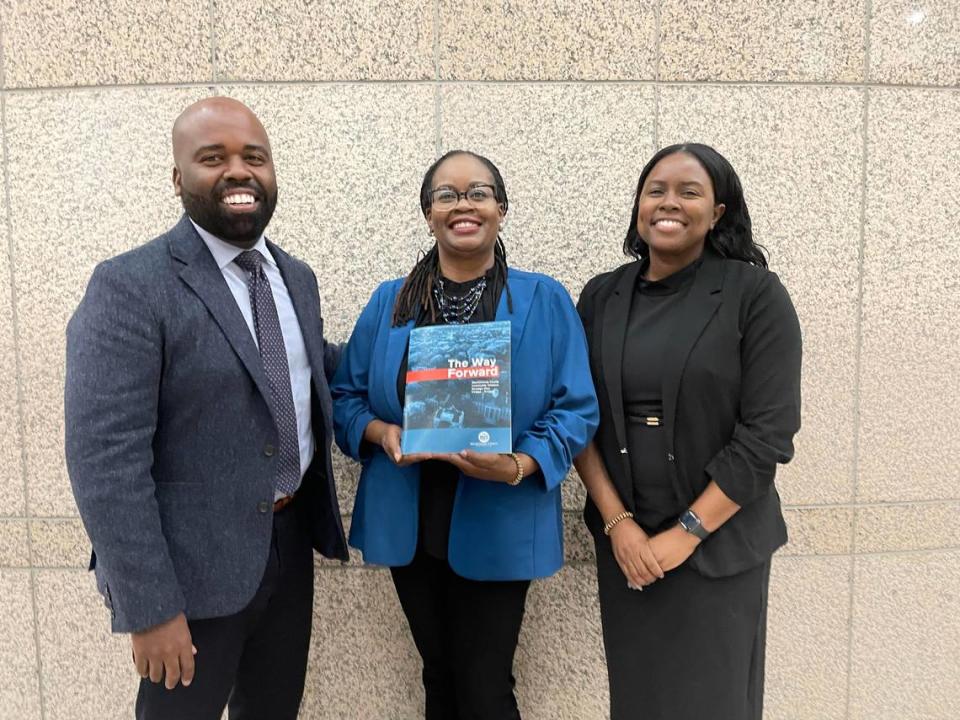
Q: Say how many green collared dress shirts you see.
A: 0